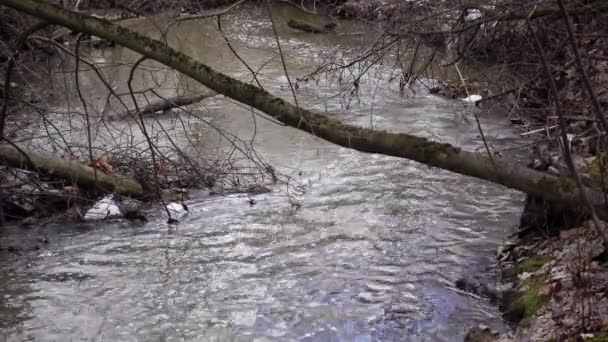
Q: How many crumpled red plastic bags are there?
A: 0